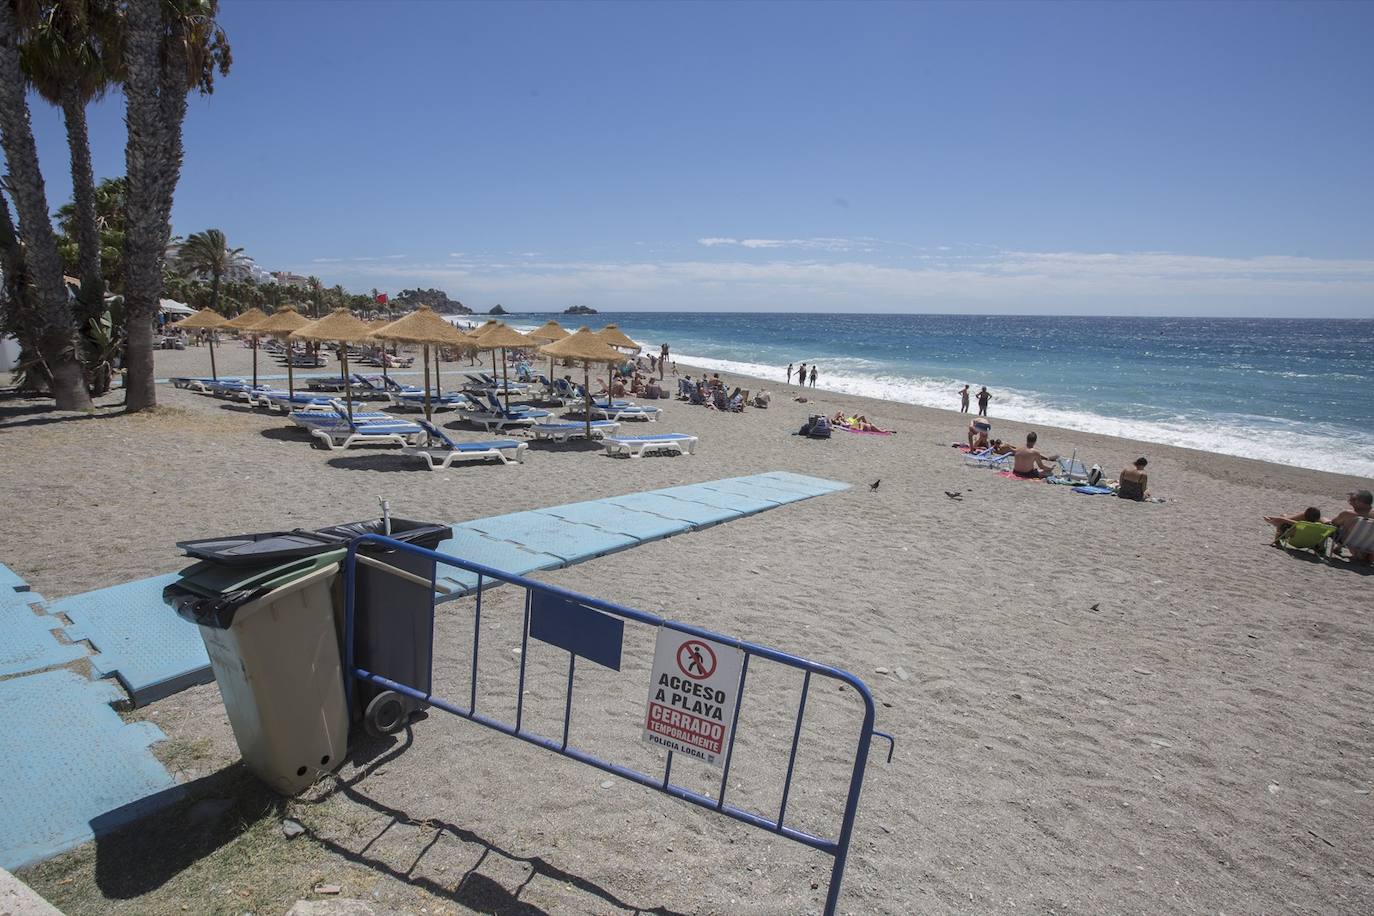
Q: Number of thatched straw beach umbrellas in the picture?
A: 11